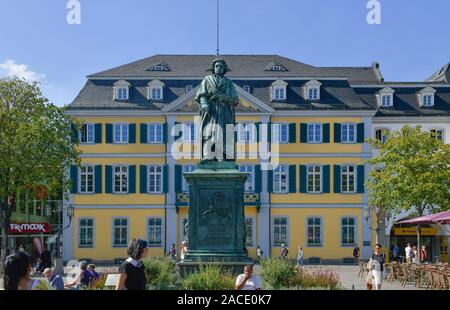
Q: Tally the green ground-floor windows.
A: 6